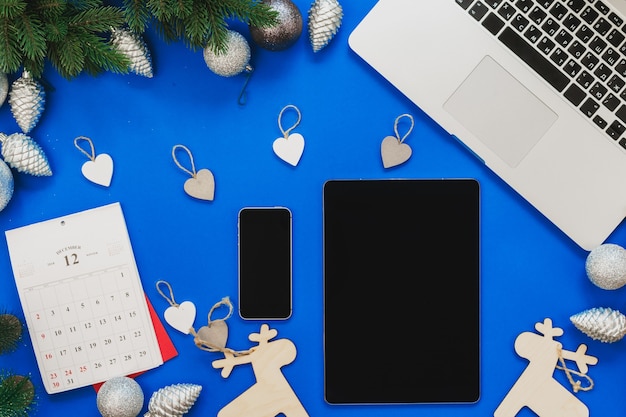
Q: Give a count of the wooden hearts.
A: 6